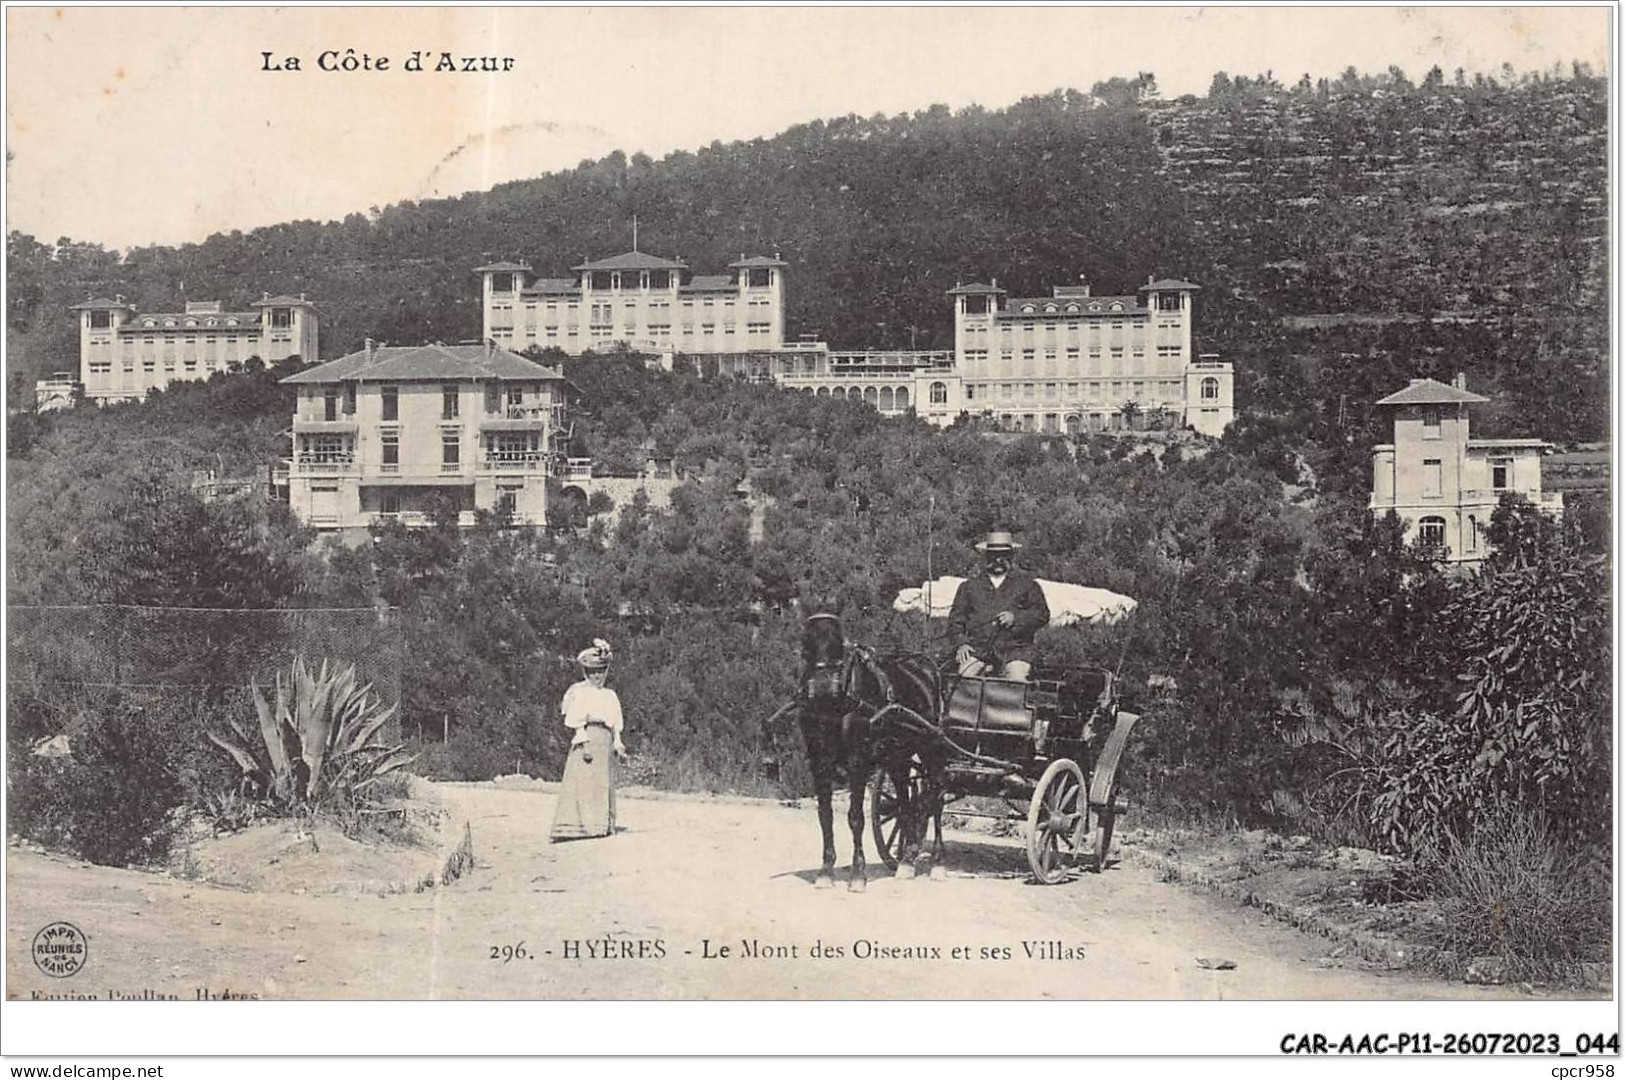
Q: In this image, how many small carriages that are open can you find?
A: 1